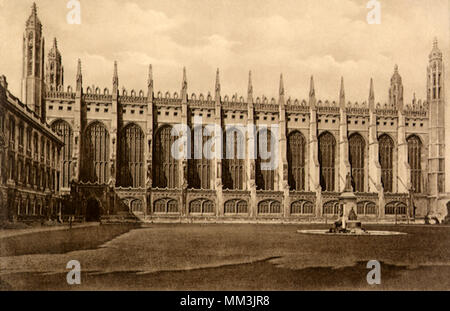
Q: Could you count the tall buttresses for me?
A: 11